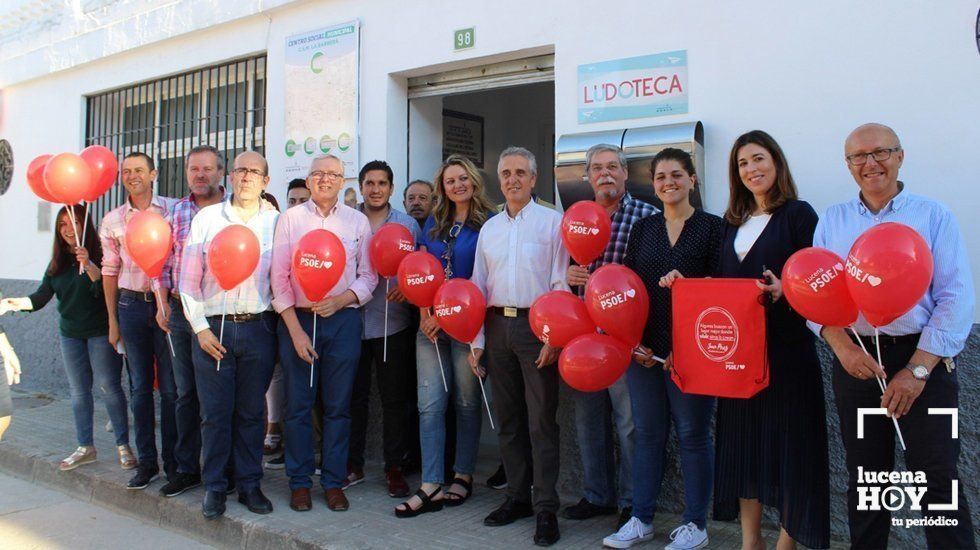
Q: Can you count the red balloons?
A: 15